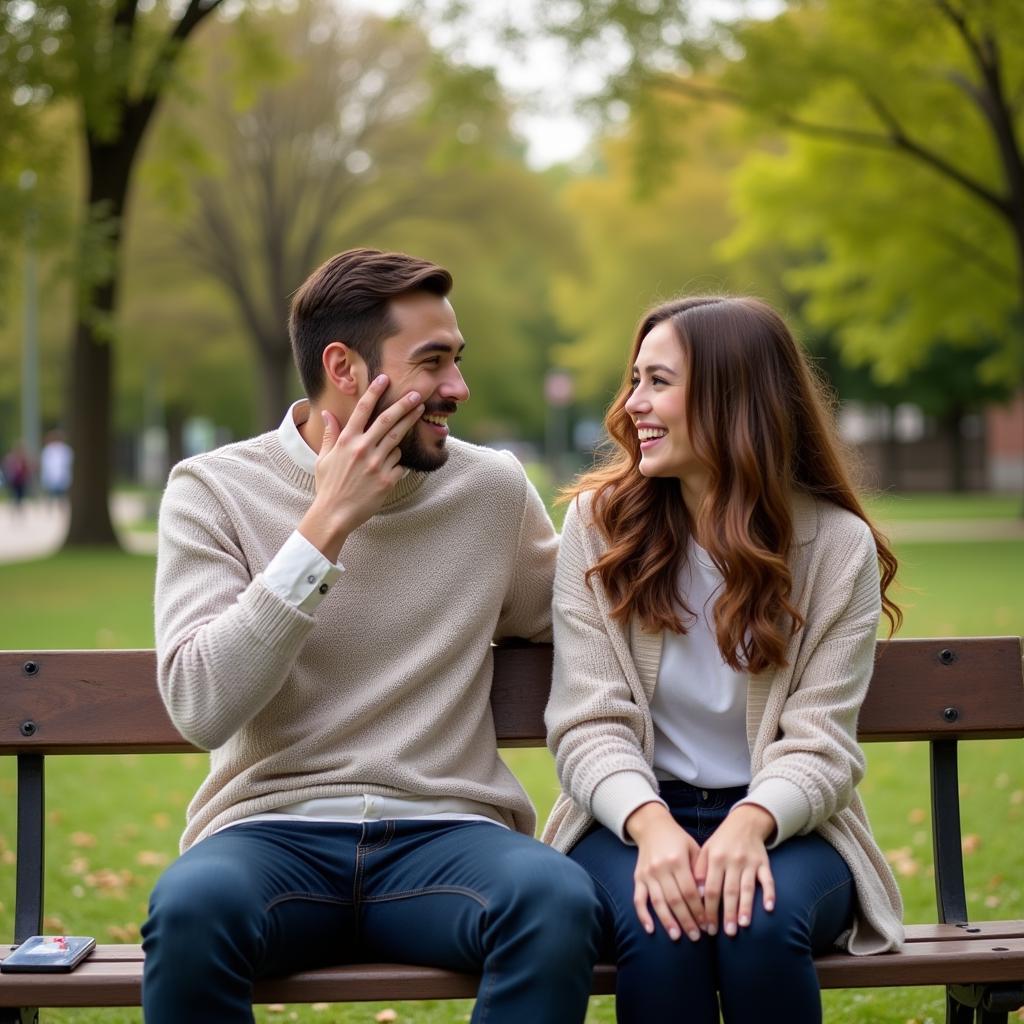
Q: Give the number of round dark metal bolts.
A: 4